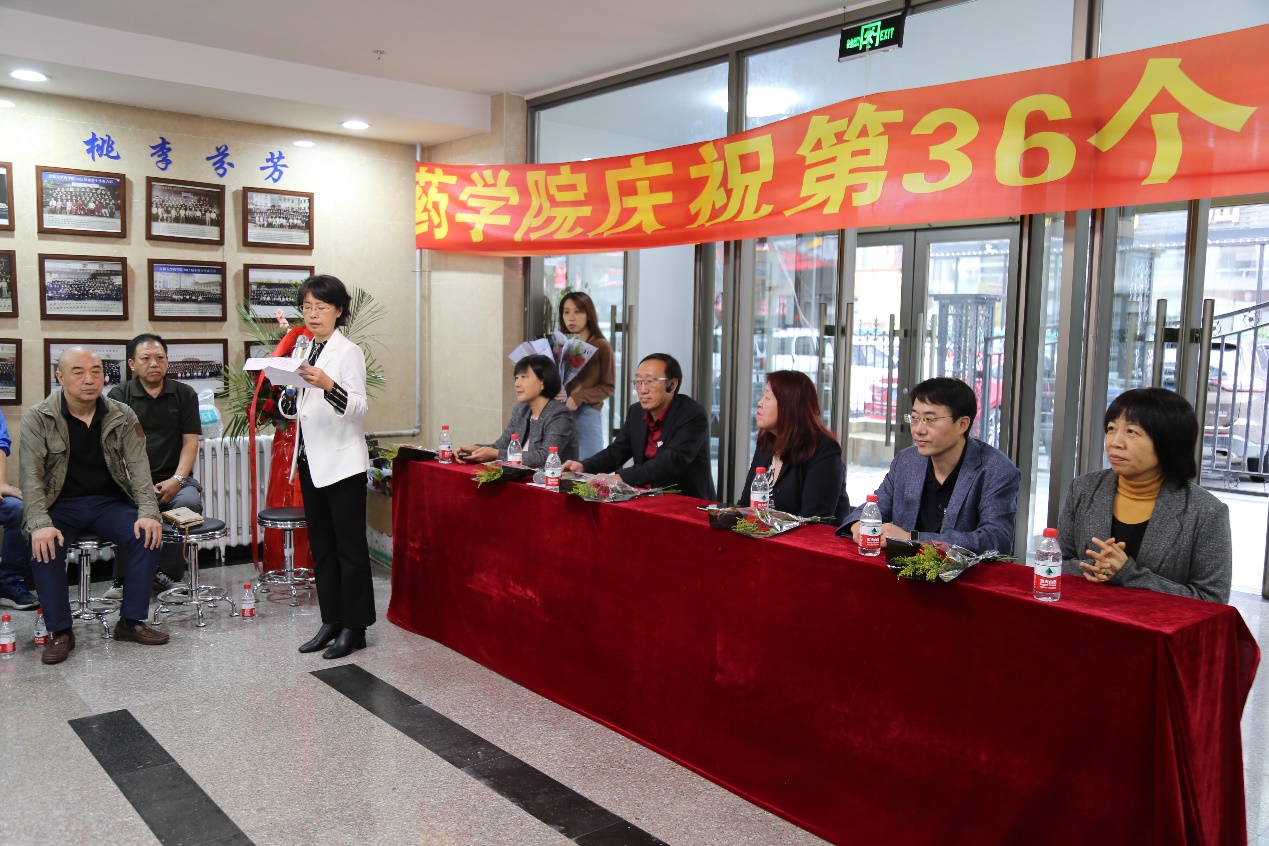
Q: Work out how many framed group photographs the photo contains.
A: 12